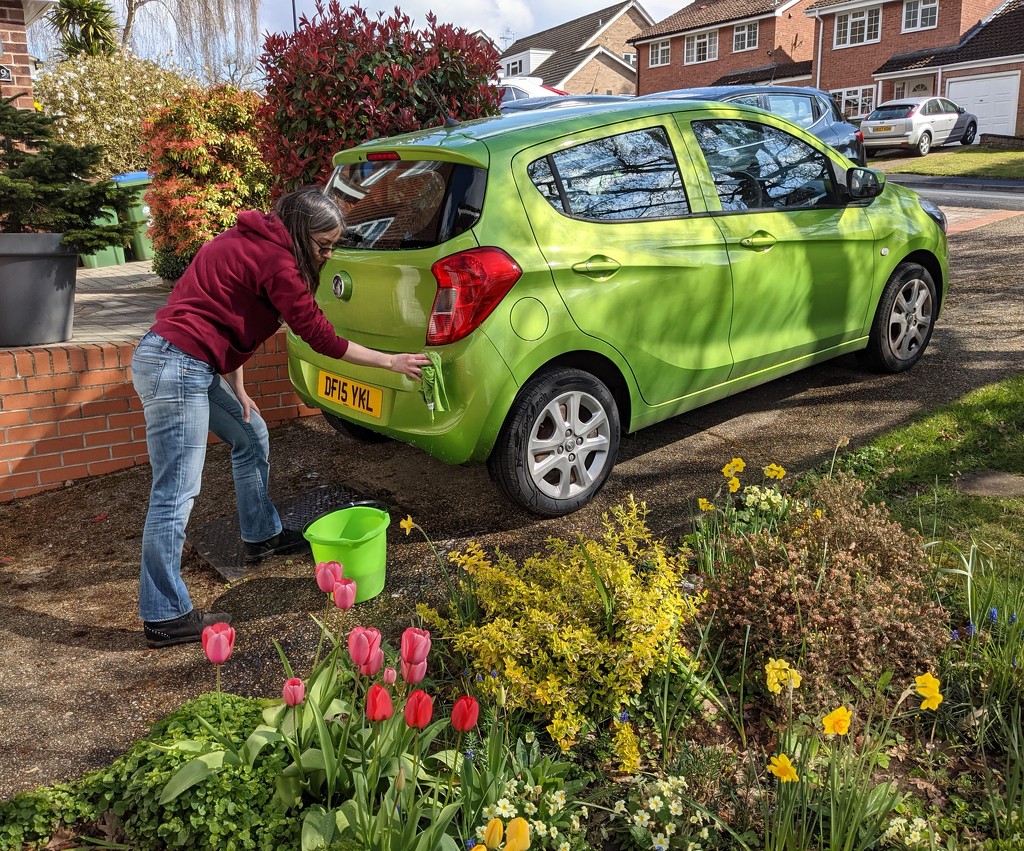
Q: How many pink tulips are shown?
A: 9